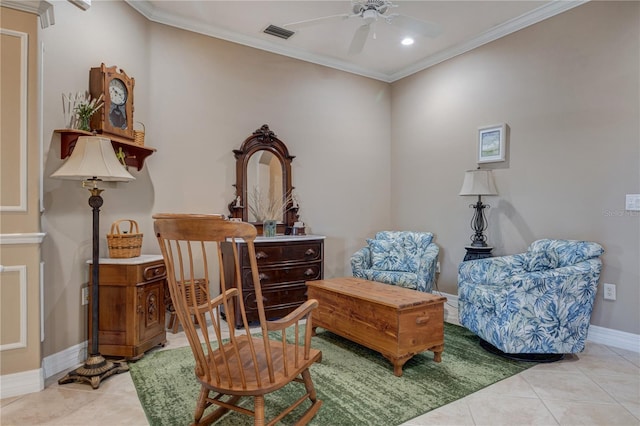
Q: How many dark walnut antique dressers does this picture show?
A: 1